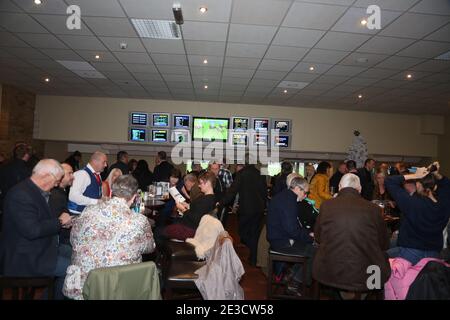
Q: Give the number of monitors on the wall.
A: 13